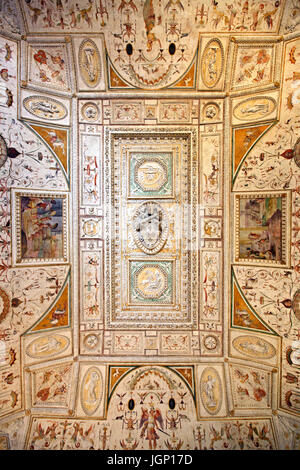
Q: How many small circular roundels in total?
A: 6